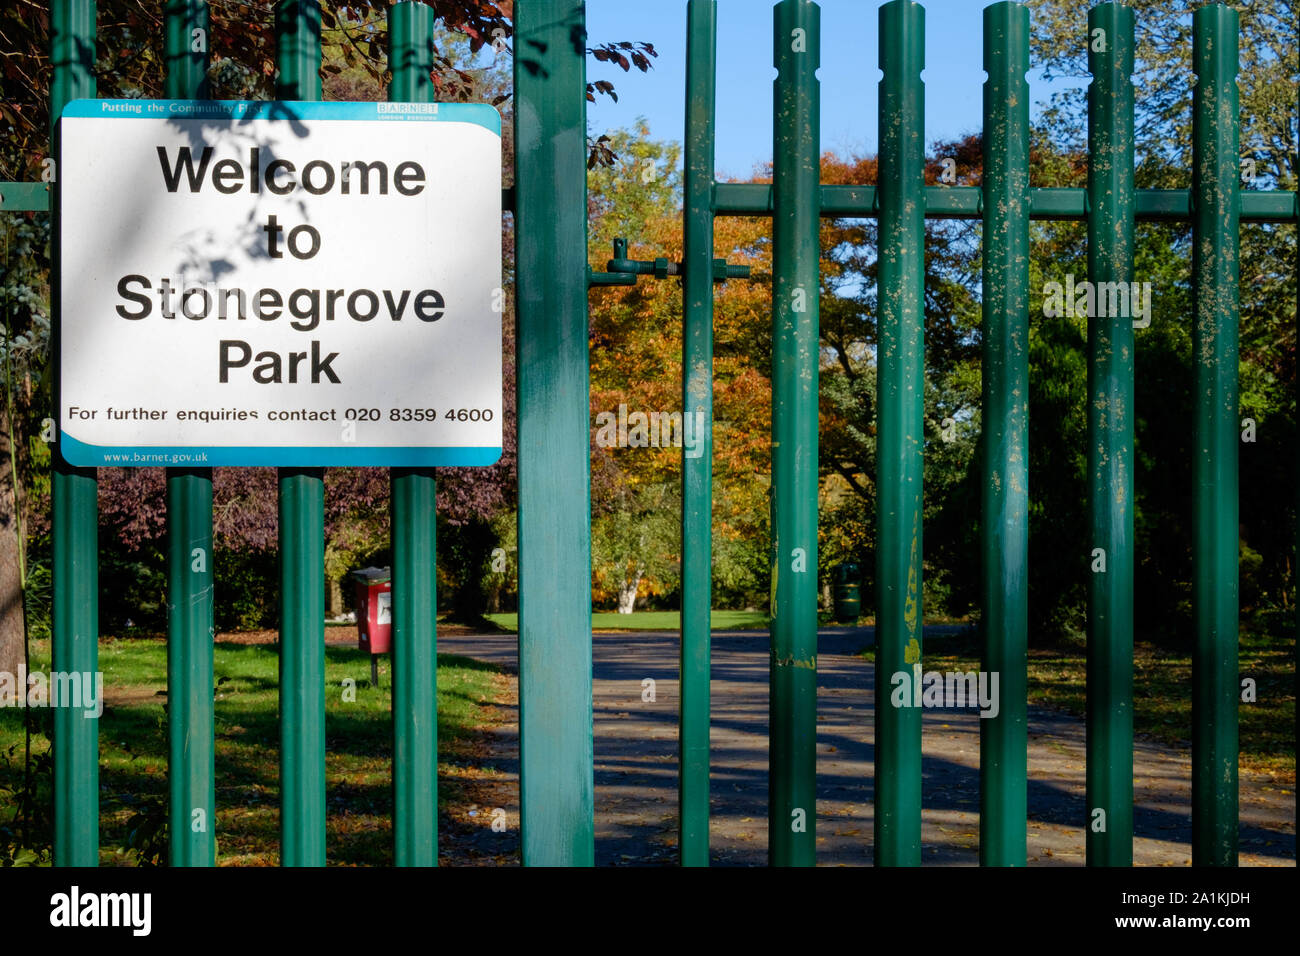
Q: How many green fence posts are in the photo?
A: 11